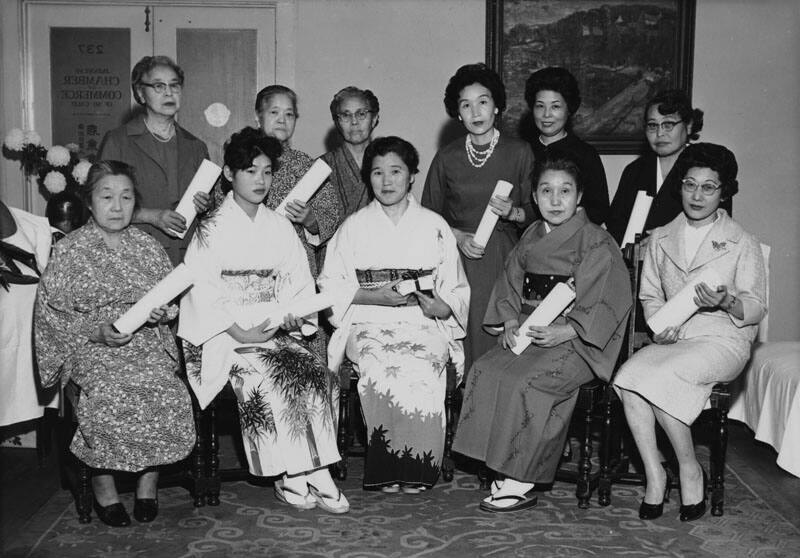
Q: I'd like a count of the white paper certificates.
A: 8